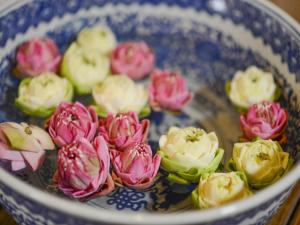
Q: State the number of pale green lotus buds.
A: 8